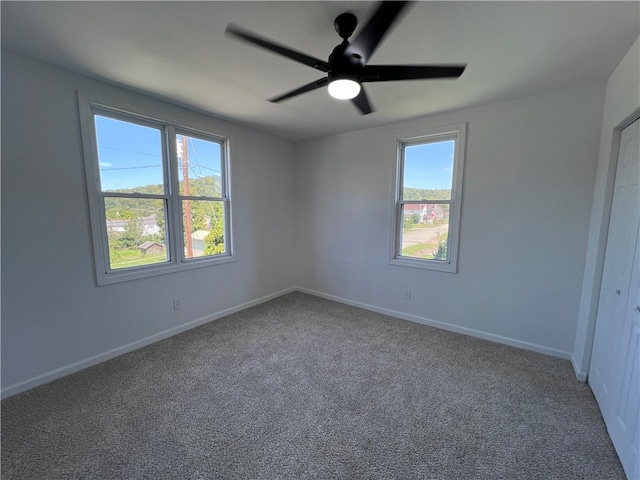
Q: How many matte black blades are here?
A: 5